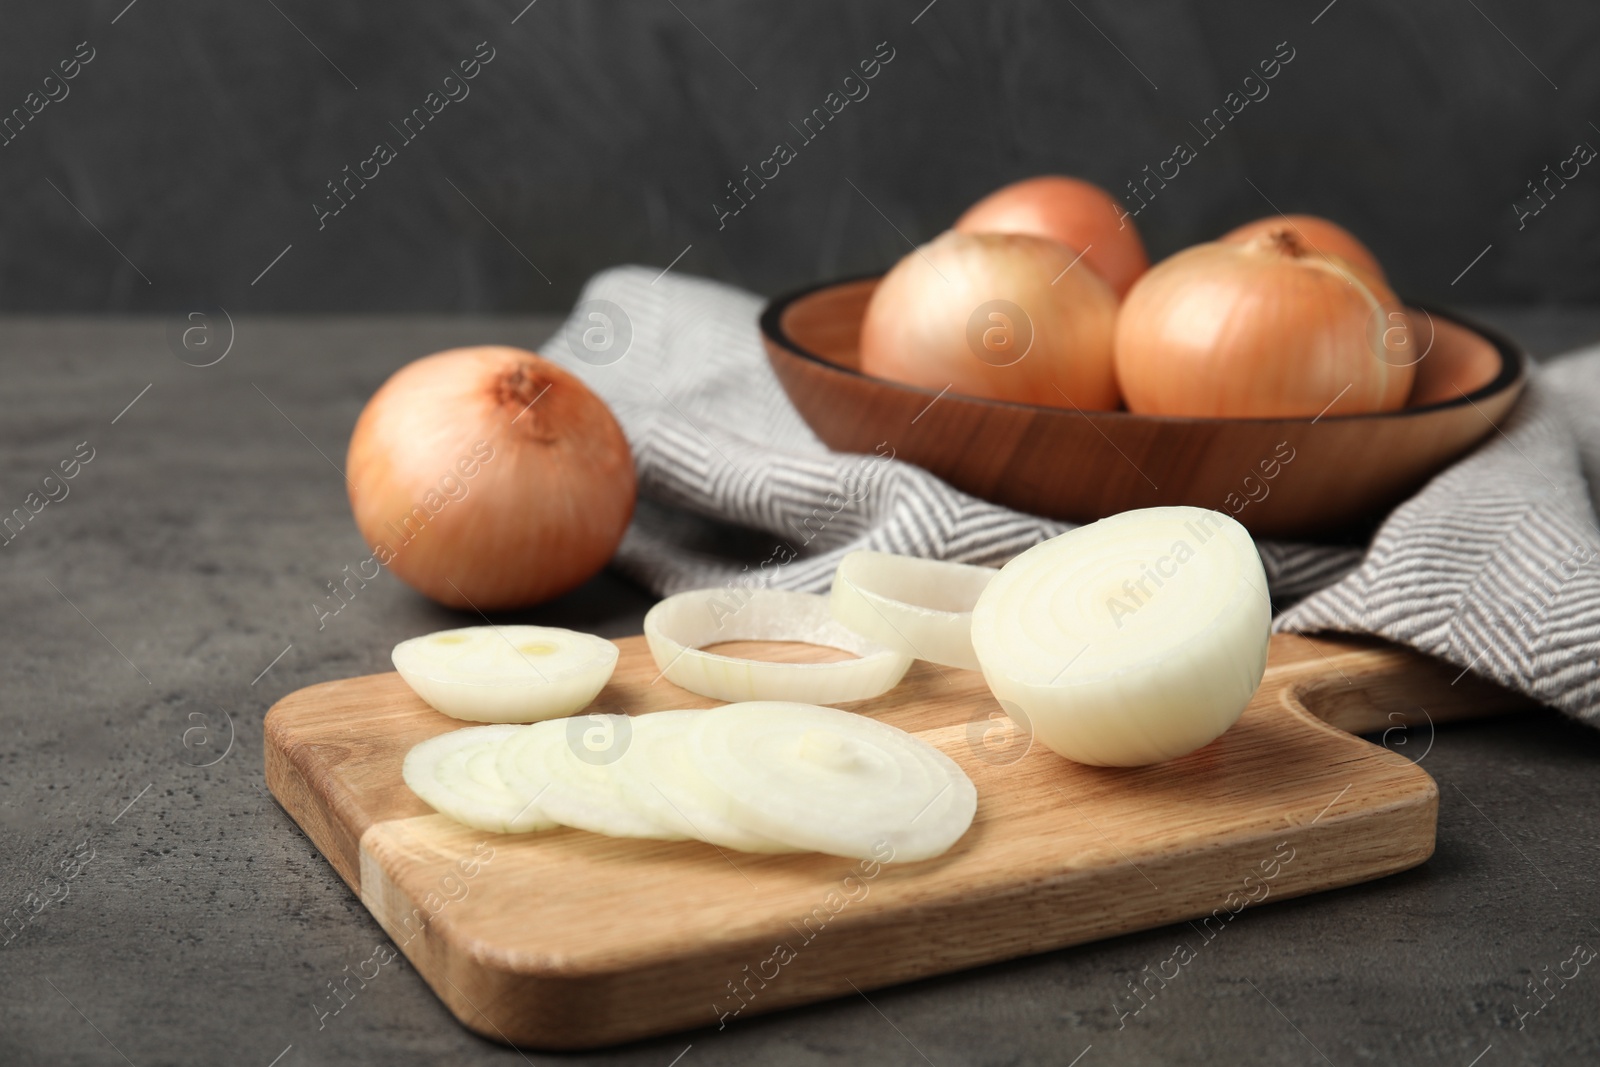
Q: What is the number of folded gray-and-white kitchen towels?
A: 1